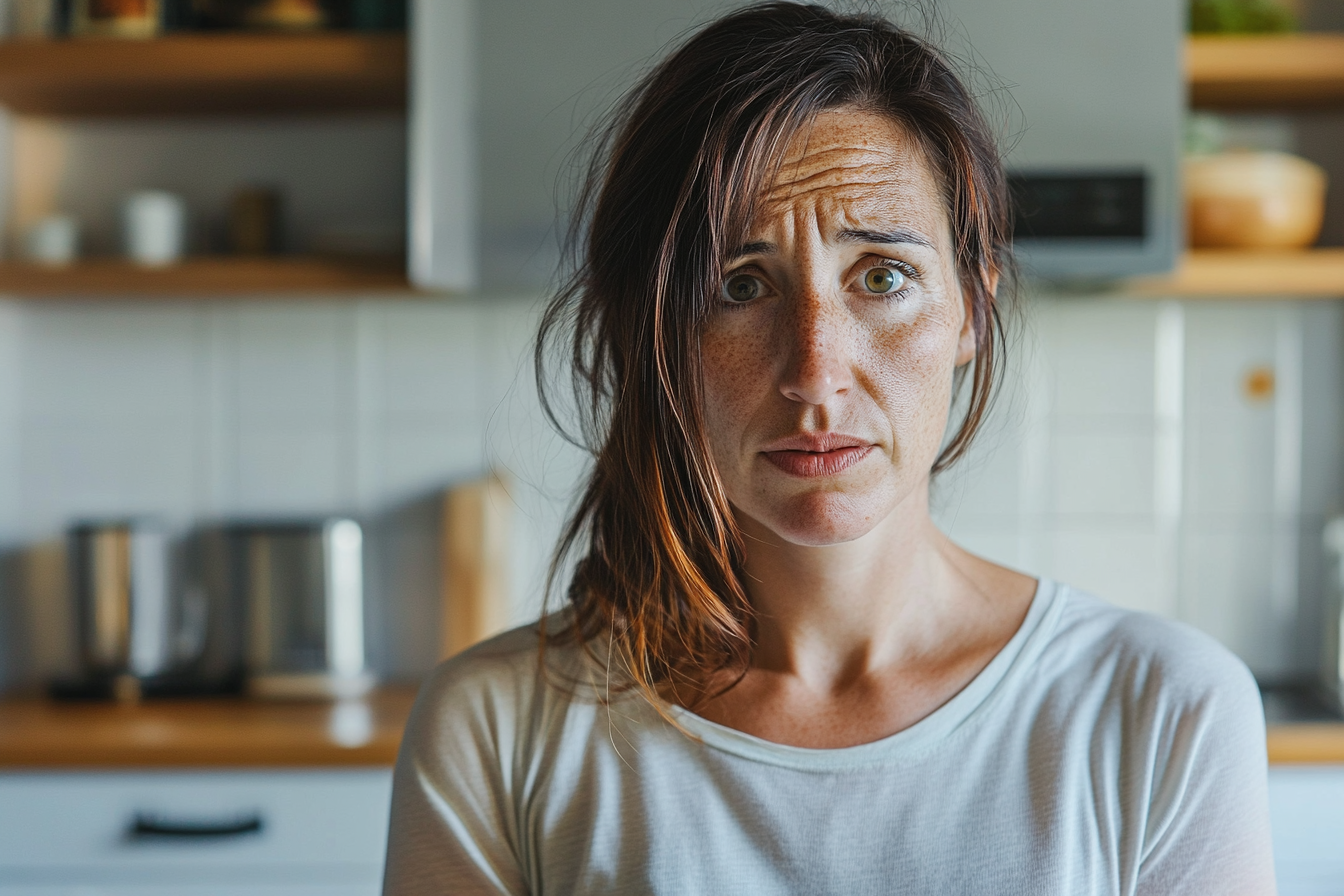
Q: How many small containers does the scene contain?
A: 3